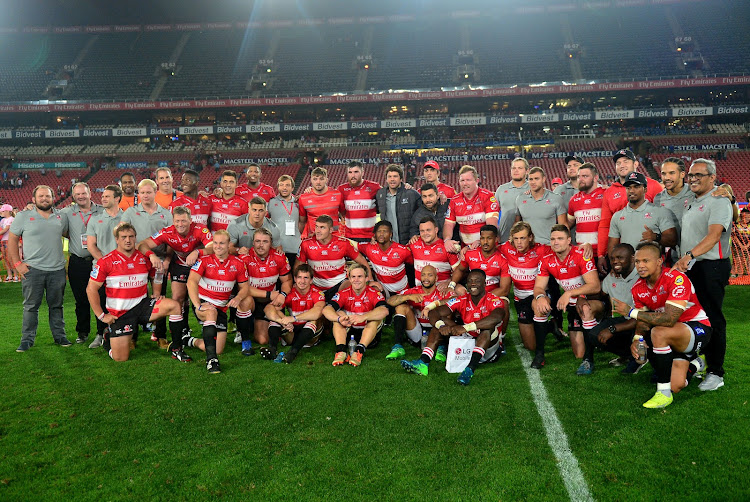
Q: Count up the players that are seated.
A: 4